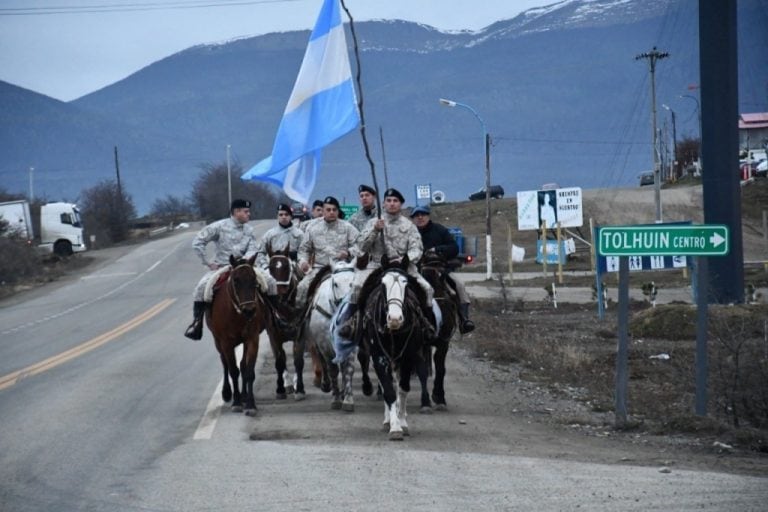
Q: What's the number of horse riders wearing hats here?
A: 7